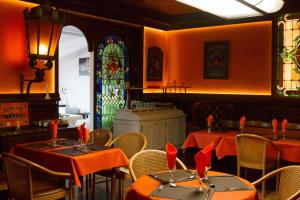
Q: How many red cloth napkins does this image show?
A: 10